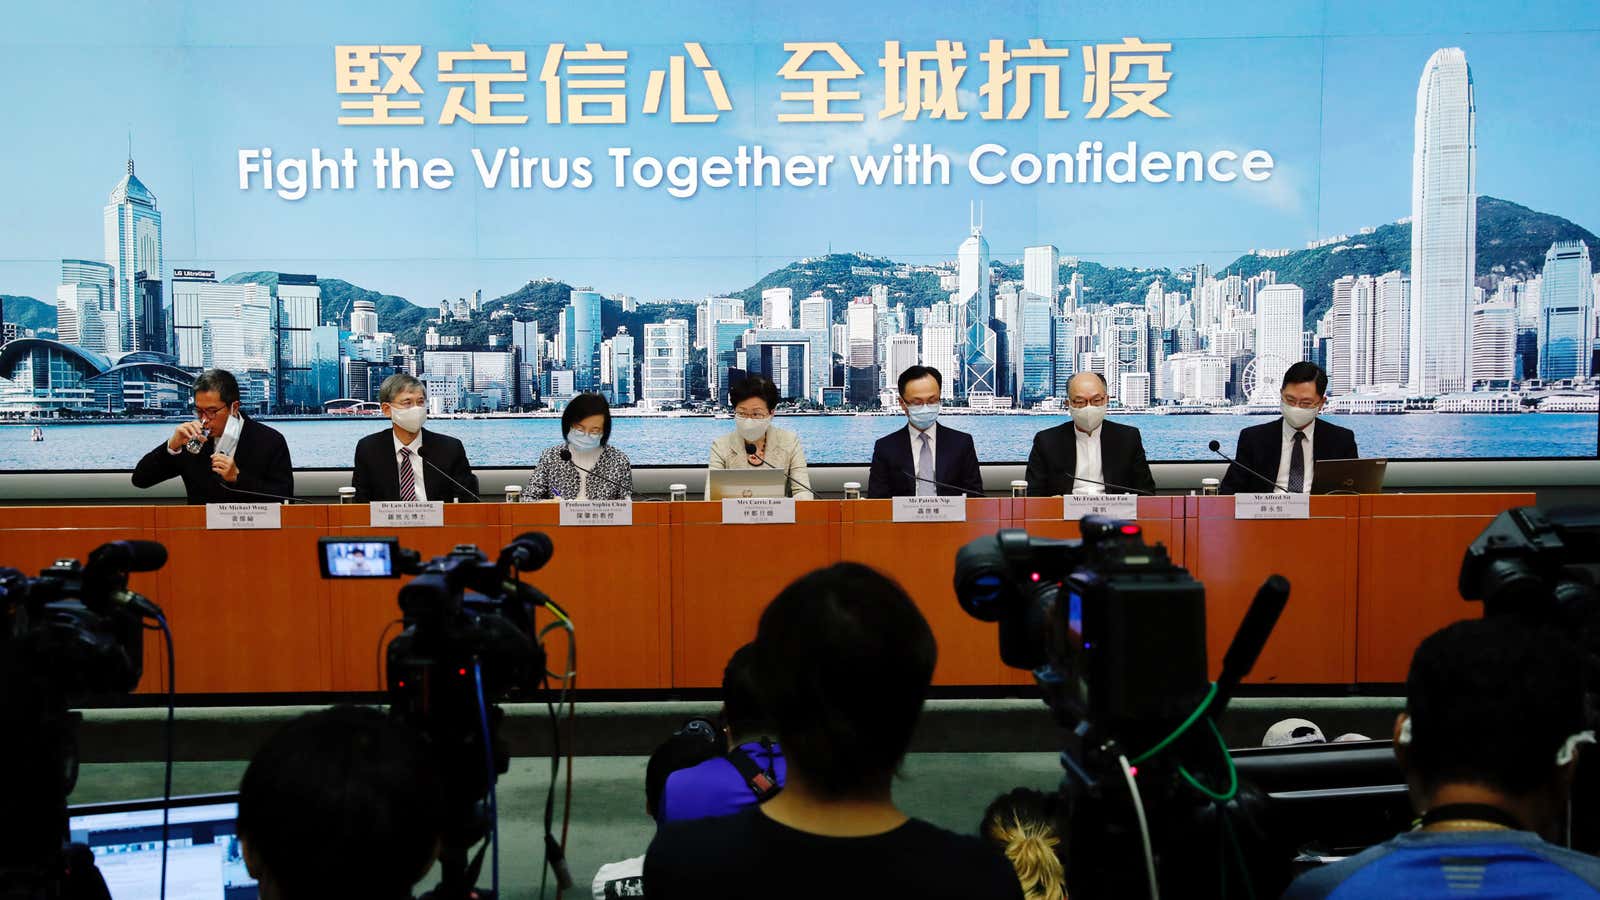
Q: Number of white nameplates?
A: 7